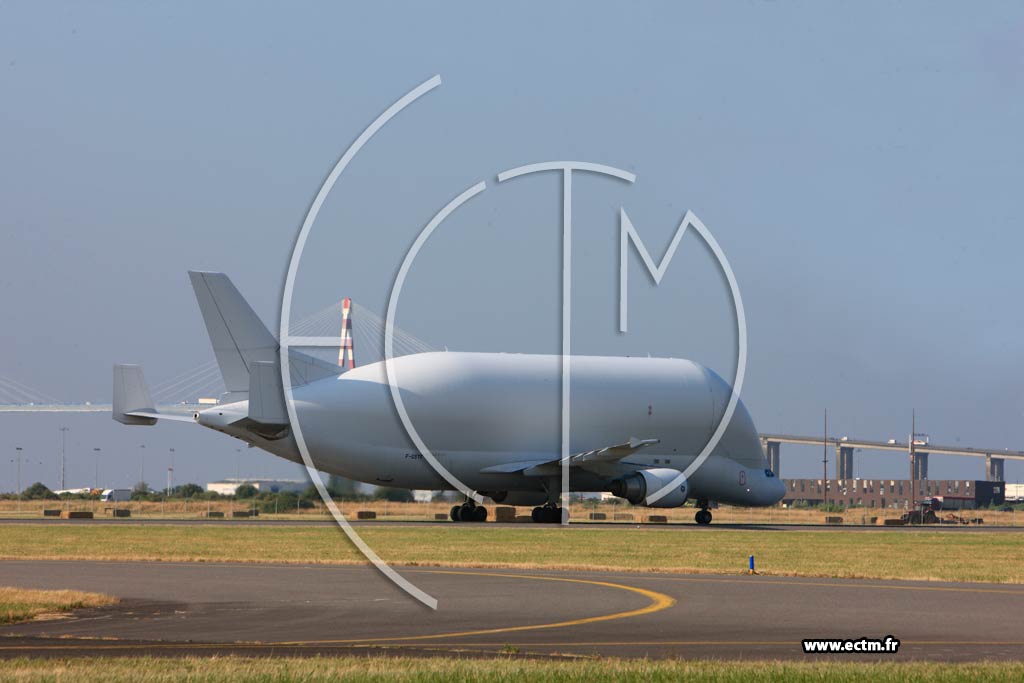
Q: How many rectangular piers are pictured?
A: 4